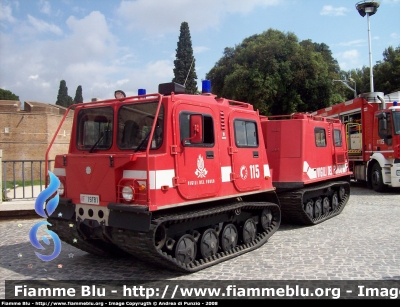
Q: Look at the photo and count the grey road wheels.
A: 10